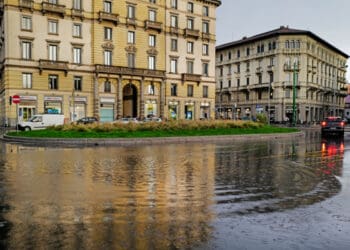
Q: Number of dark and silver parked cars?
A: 3